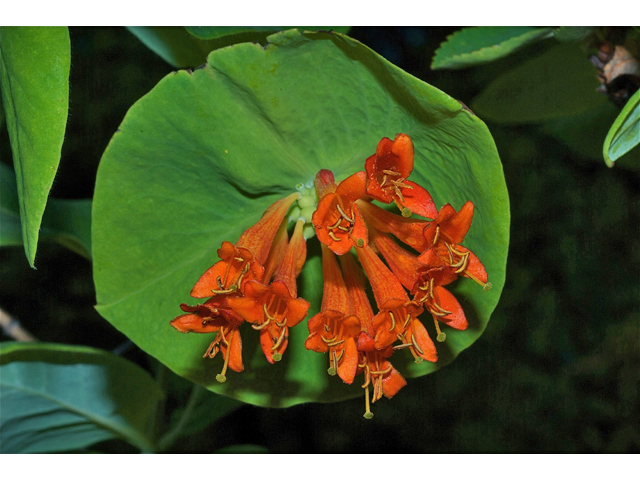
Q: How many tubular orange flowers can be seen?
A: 10